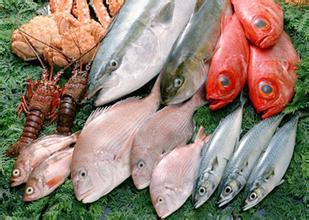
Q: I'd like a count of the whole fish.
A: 13